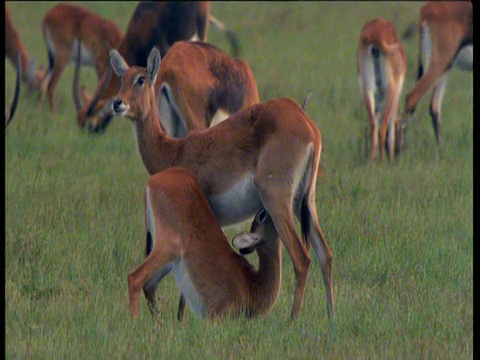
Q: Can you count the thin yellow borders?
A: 0